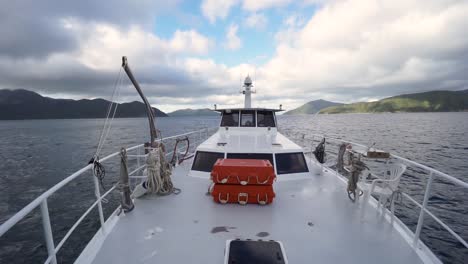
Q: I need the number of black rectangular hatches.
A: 1